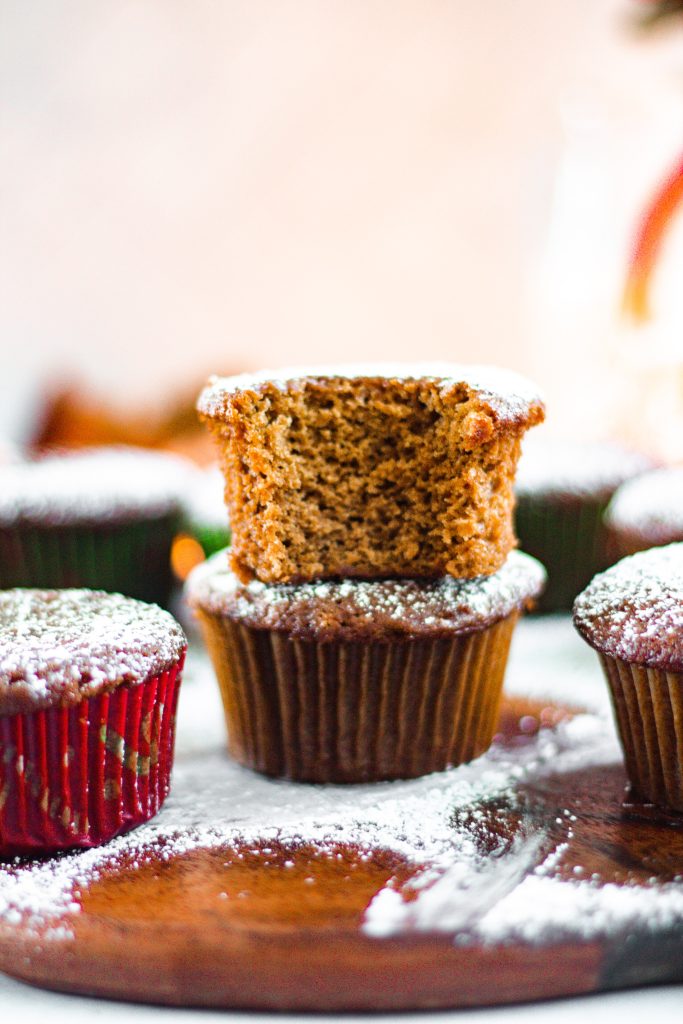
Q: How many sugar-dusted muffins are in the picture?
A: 8